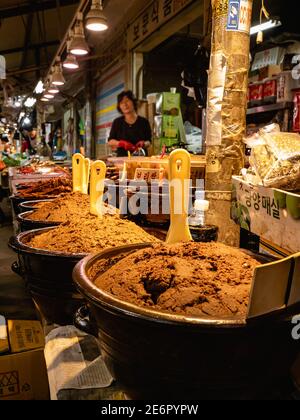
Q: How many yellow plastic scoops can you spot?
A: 4